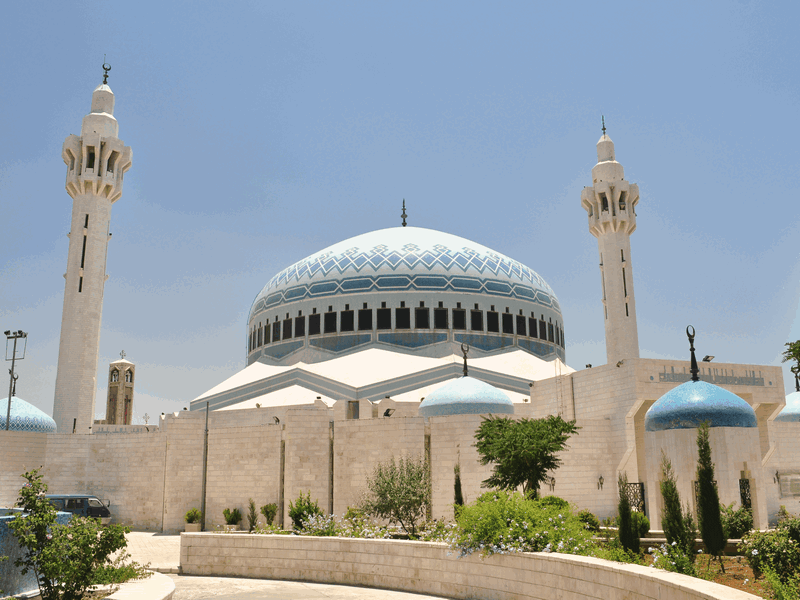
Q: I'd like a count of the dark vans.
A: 1